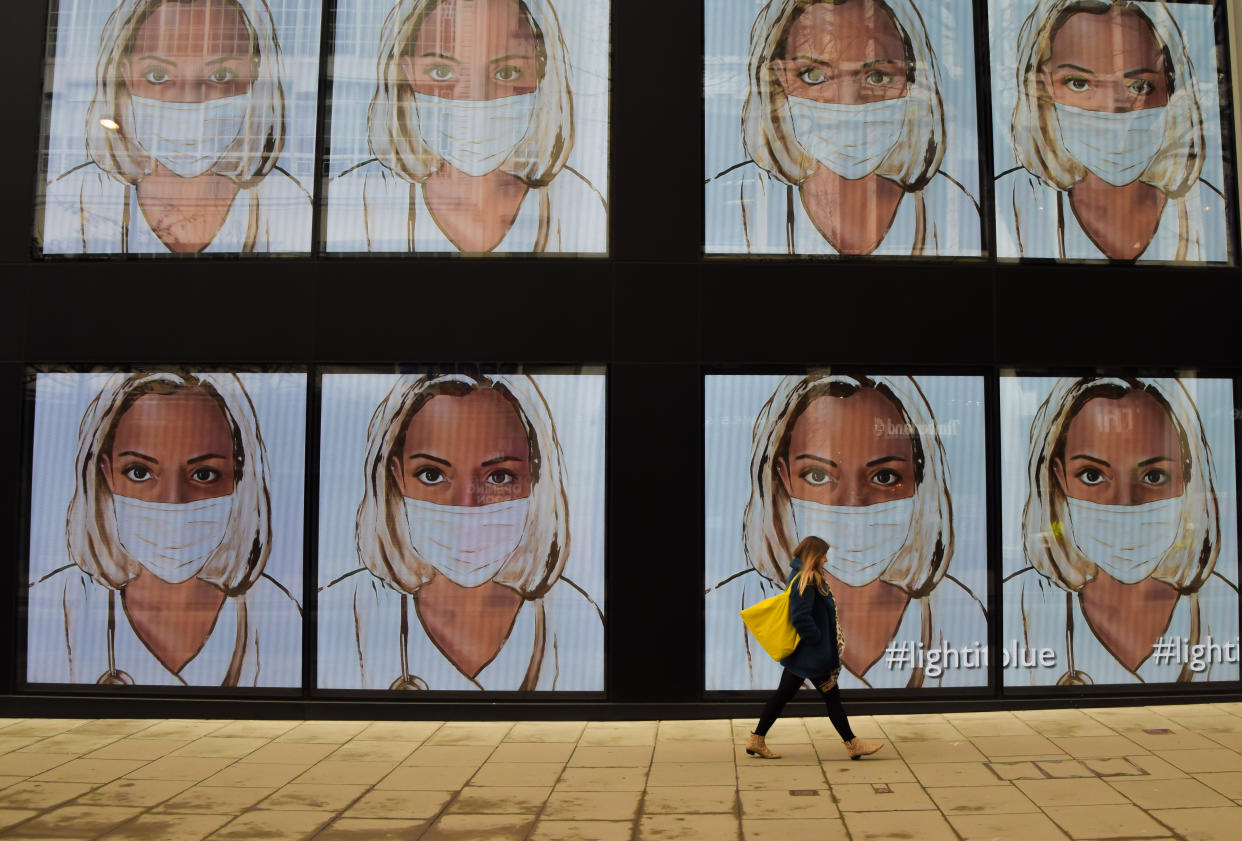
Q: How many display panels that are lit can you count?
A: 8